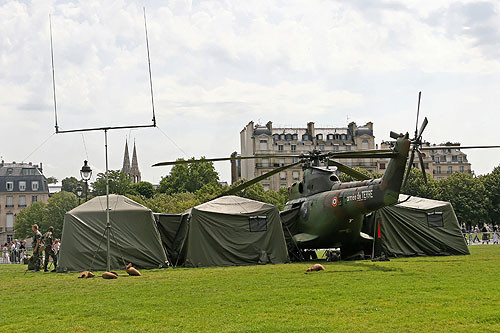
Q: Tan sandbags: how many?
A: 4